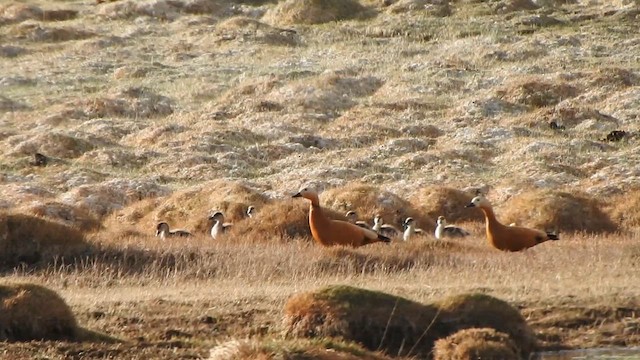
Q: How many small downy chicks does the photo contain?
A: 7